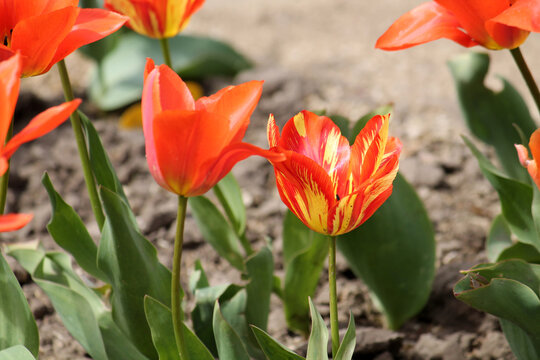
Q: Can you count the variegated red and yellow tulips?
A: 2